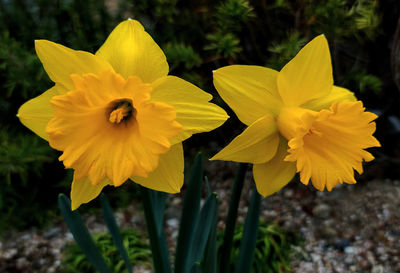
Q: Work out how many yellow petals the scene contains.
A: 11